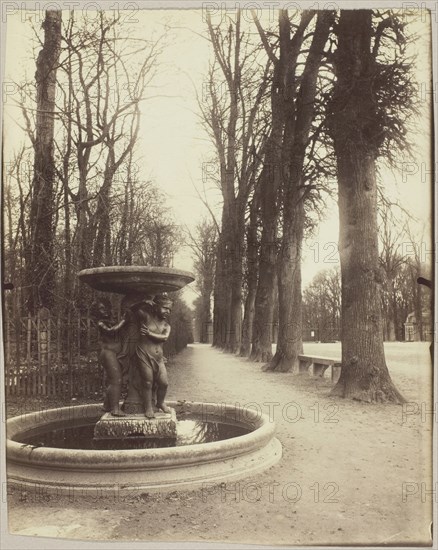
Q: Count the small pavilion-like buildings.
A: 1